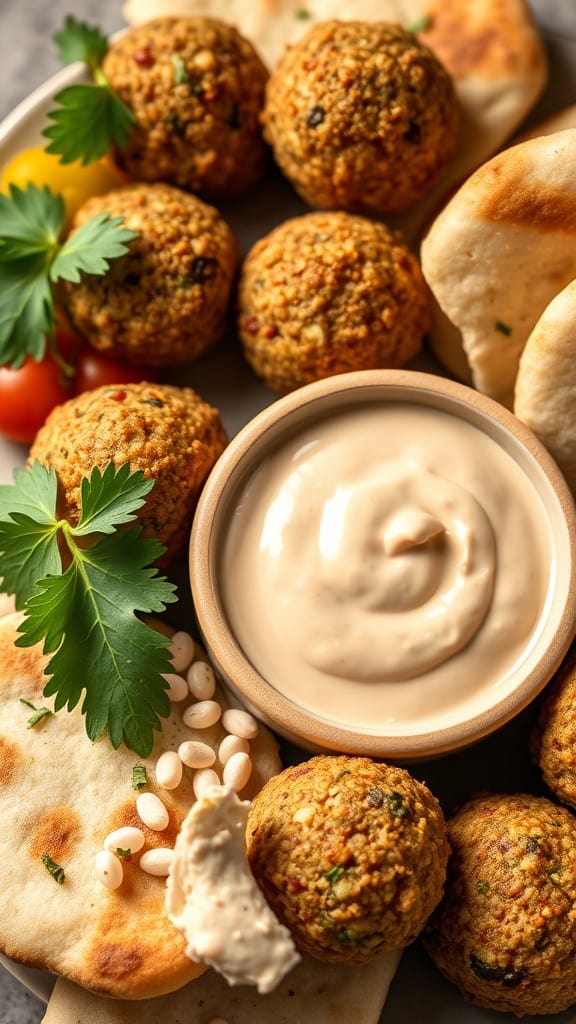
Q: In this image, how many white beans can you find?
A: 14